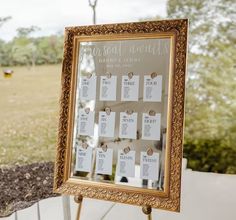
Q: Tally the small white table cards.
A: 12